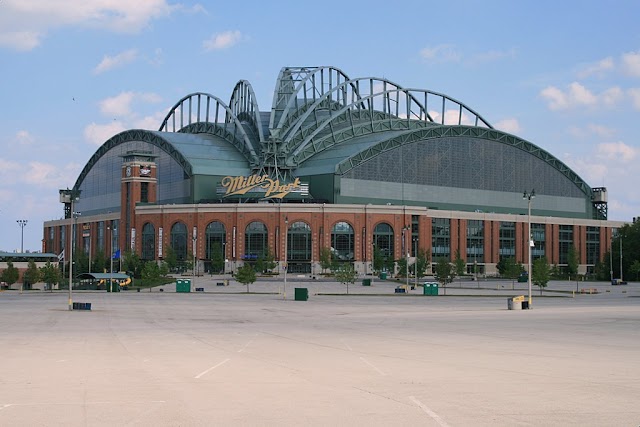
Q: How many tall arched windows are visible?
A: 7